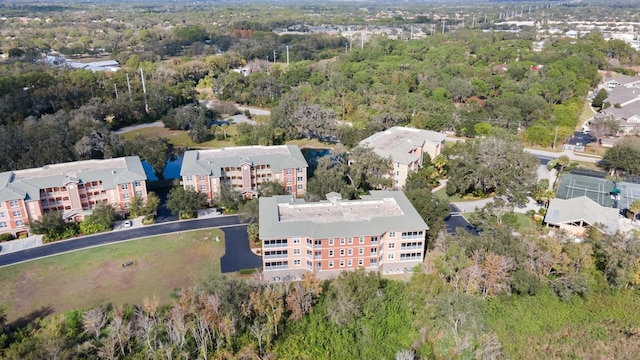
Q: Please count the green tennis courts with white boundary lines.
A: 2